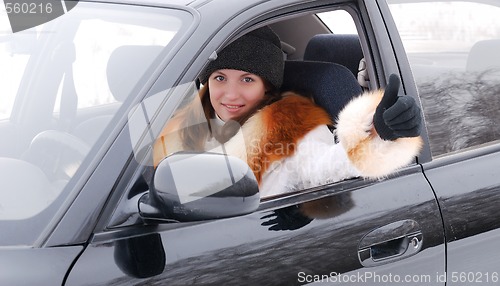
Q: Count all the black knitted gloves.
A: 1